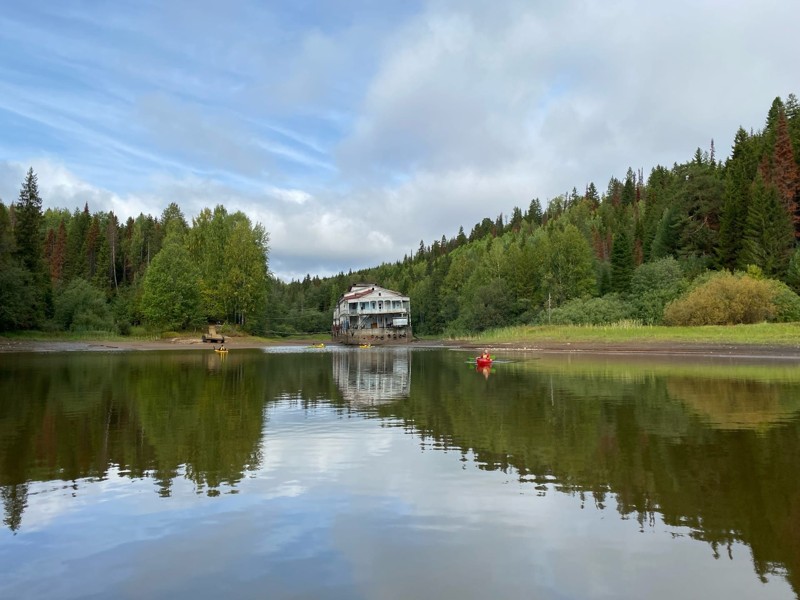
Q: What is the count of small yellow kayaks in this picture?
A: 3